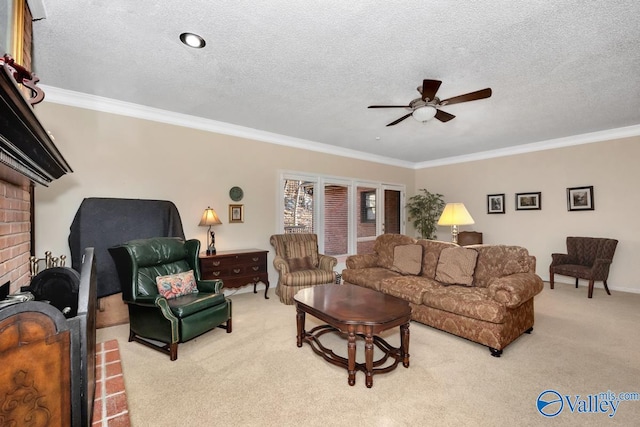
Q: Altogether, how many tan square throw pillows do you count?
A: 2